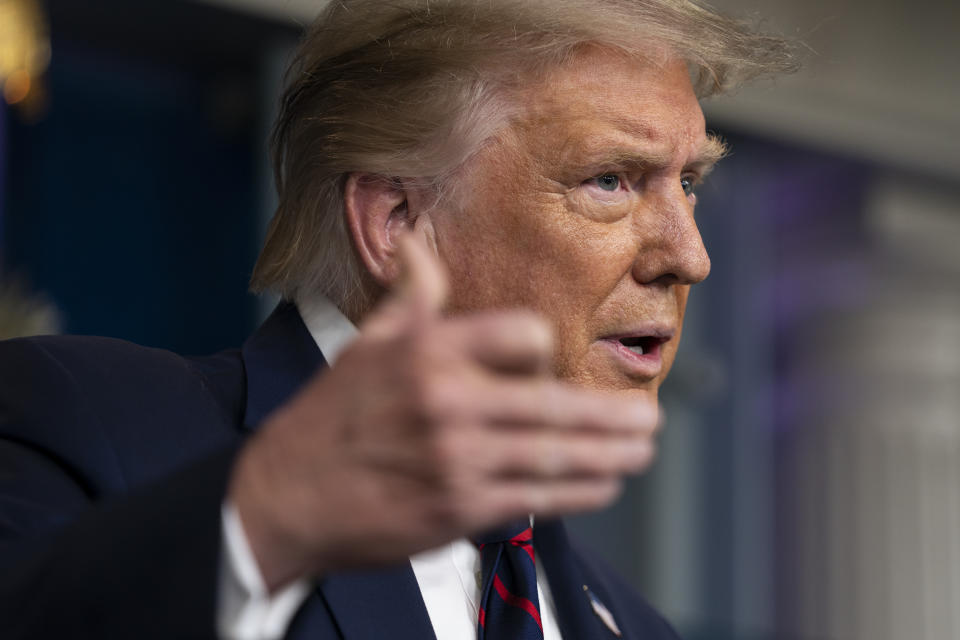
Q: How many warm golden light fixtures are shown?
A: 1